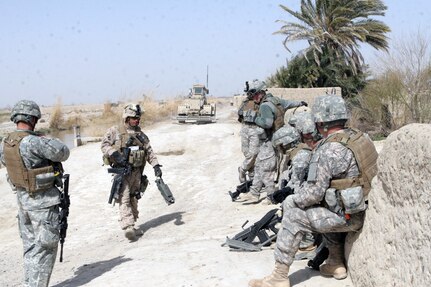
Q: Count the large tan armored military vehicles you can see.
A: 1